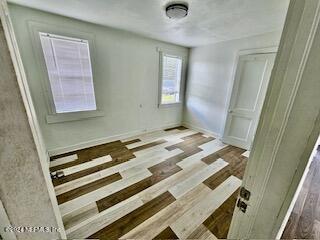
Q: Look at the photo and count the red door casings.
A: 0